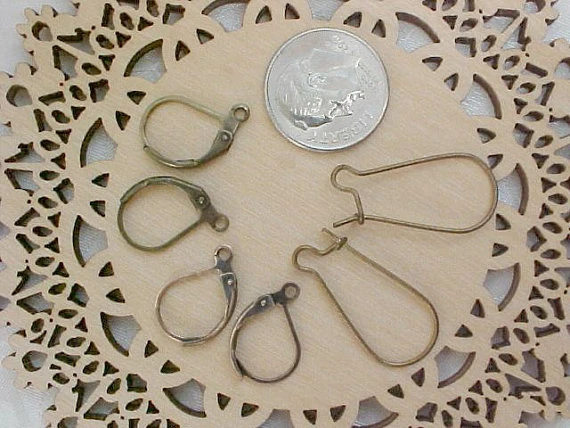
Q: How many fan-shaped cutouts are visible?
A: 14